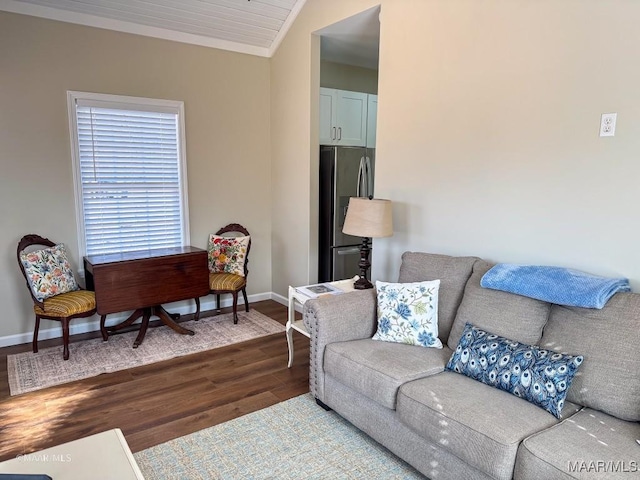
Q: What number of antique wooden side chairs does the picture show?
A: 2